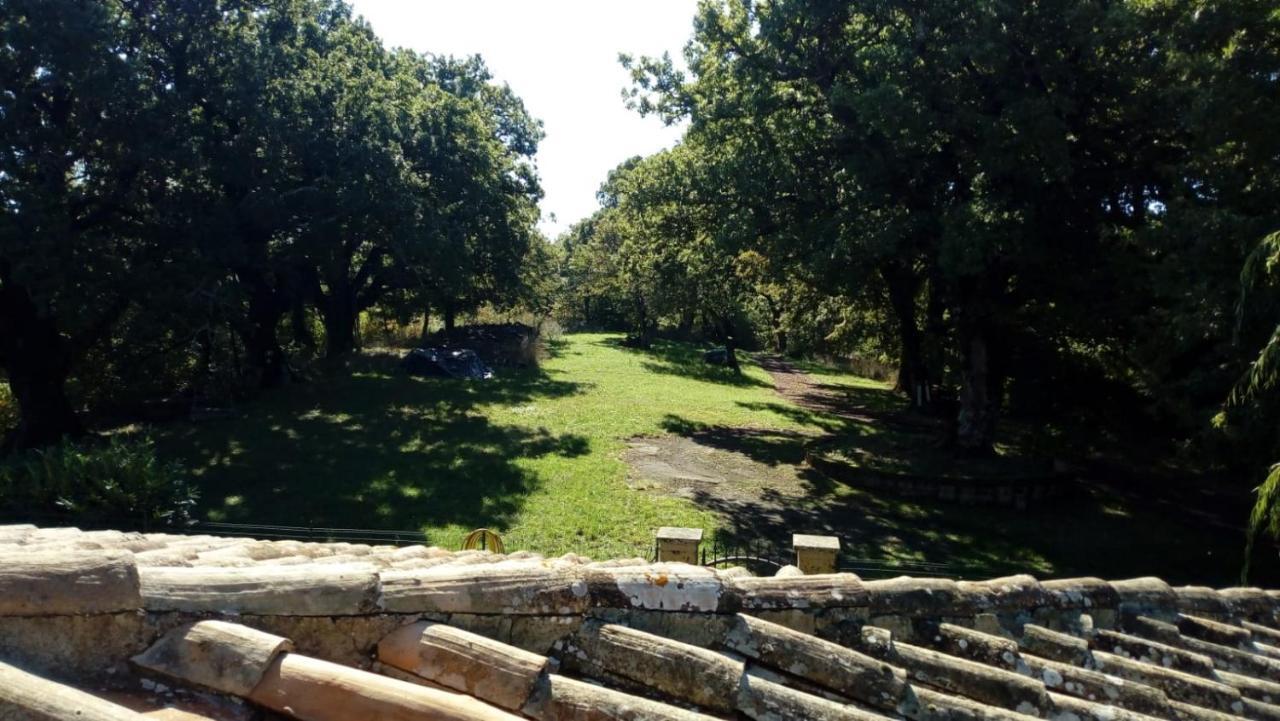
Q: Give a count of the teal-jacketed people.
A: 0